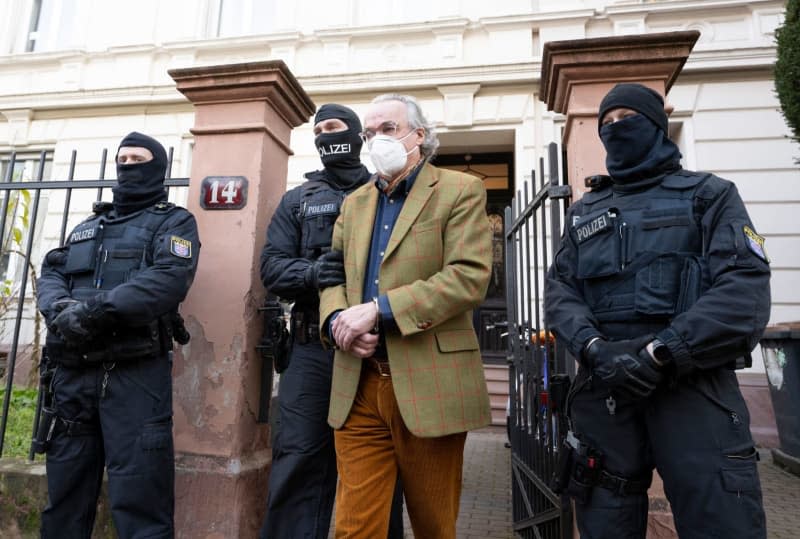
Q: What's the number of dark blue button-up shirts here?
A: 1